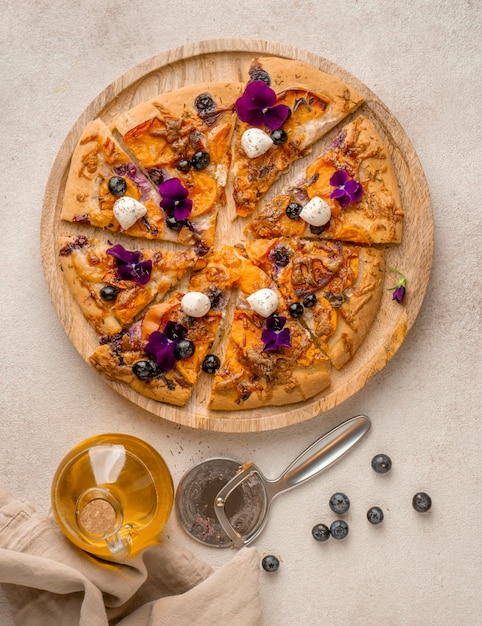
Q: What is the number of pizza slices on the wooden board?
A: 8